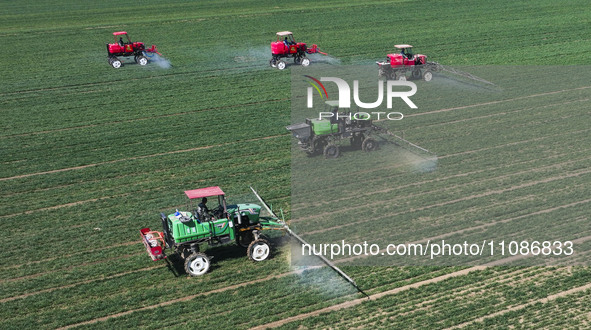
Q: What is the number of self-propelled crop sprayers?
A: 5